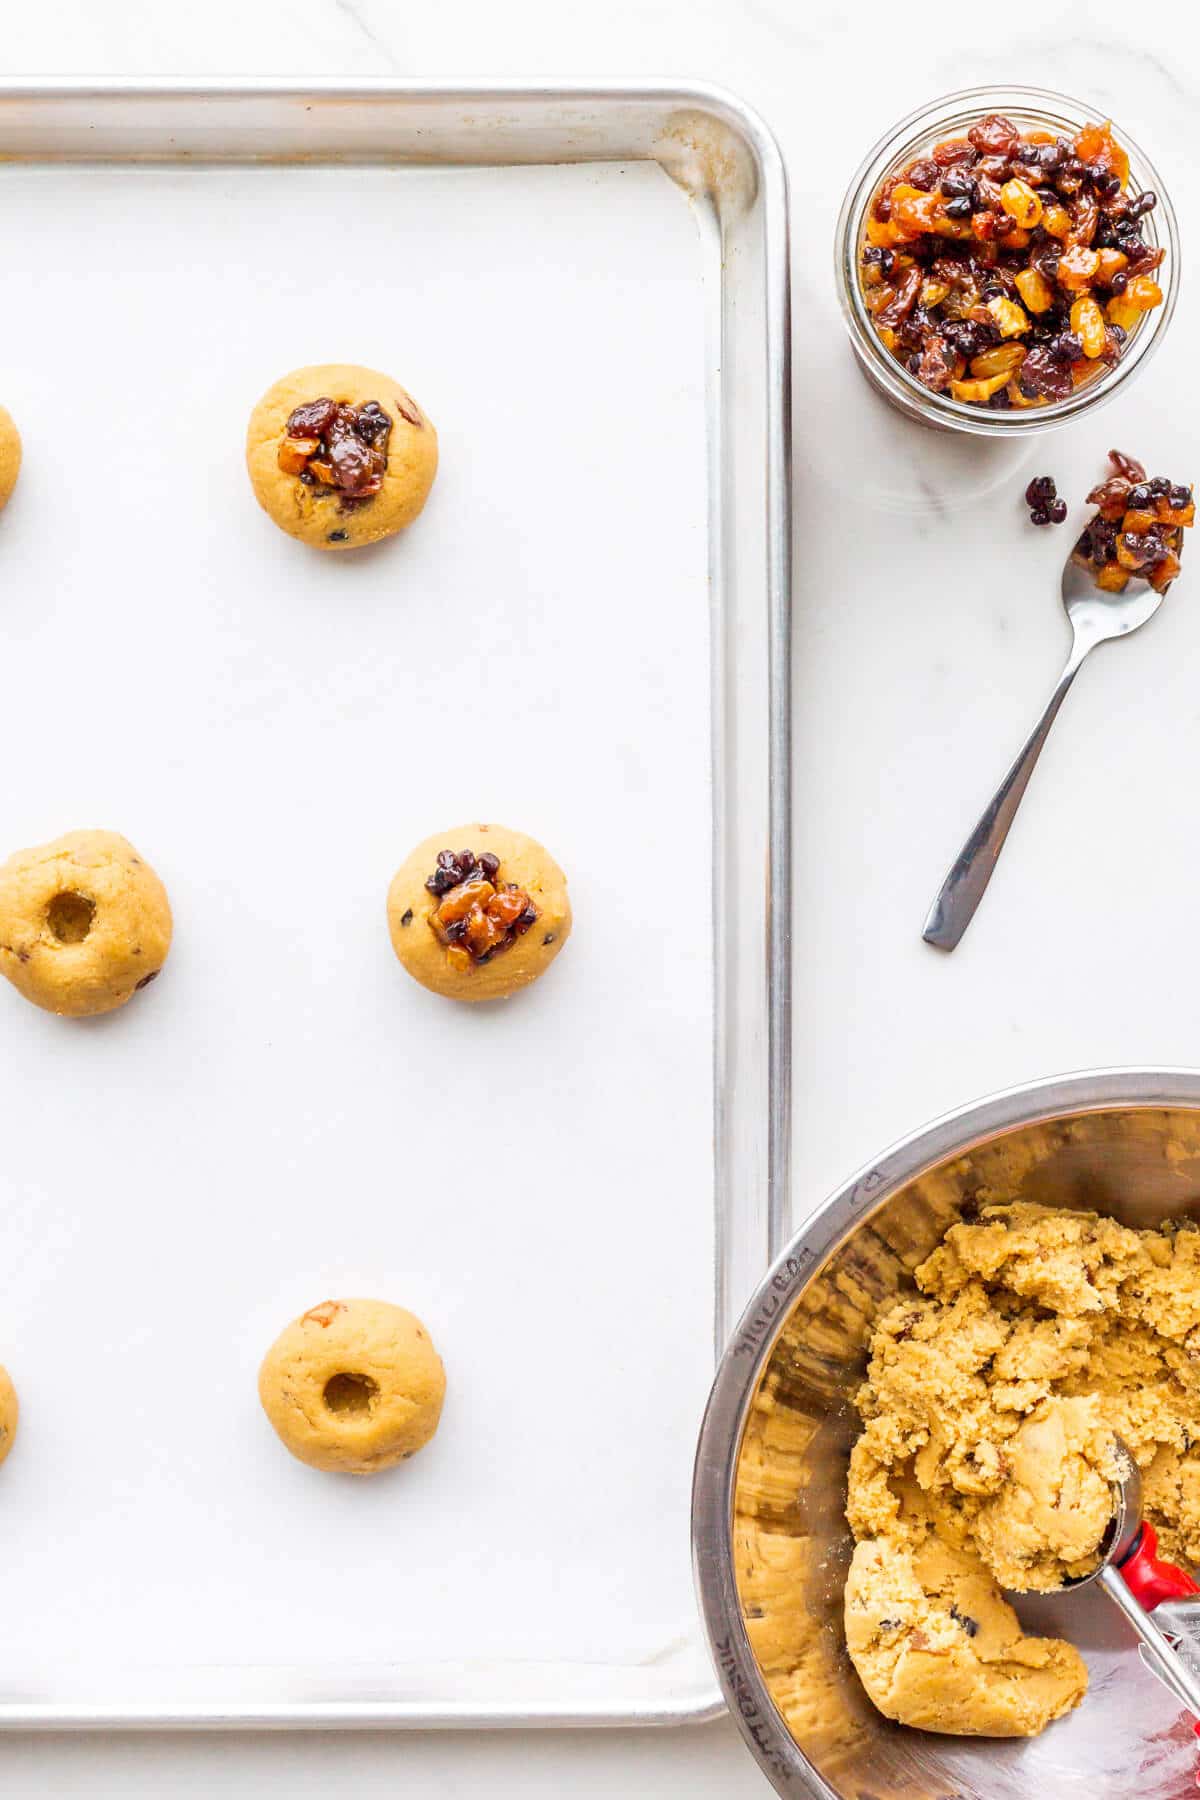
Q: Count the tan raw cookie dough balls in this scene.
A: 6